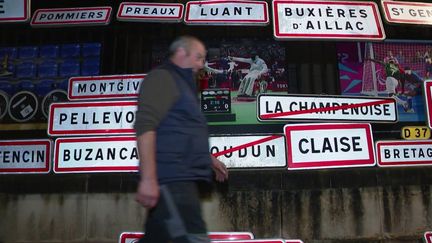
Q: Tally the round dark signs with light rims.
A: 3